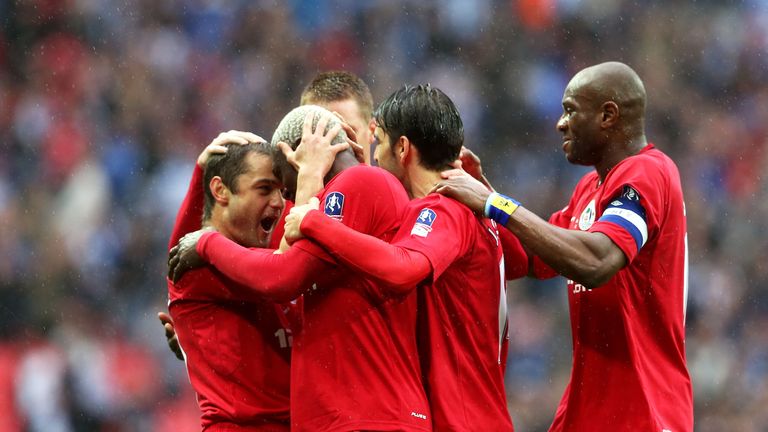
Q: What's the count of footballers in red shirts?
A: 5